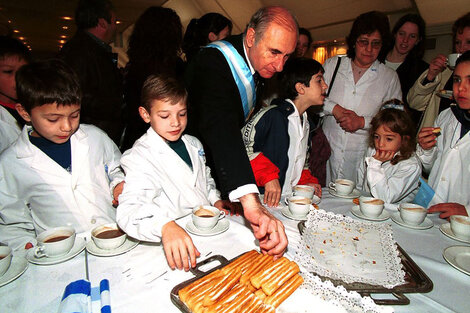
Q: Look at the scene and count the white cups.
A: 11